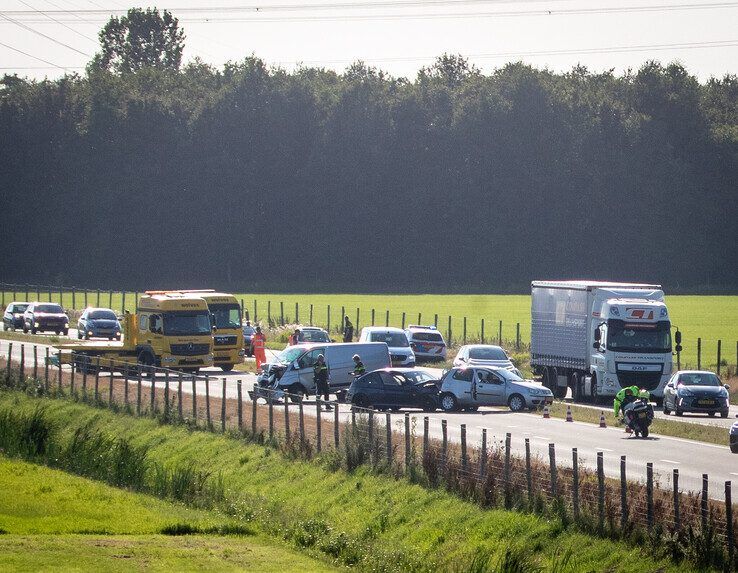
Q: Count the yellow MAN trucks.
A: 1